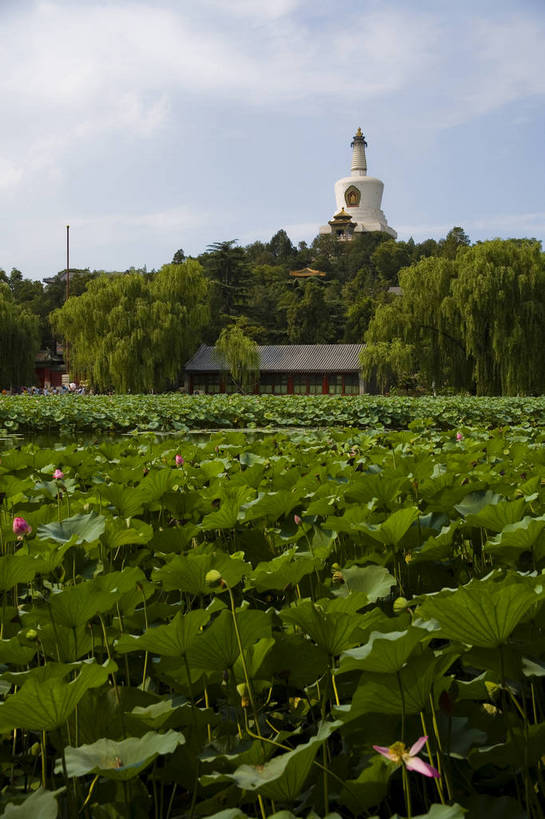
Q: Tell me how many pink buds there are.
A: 5